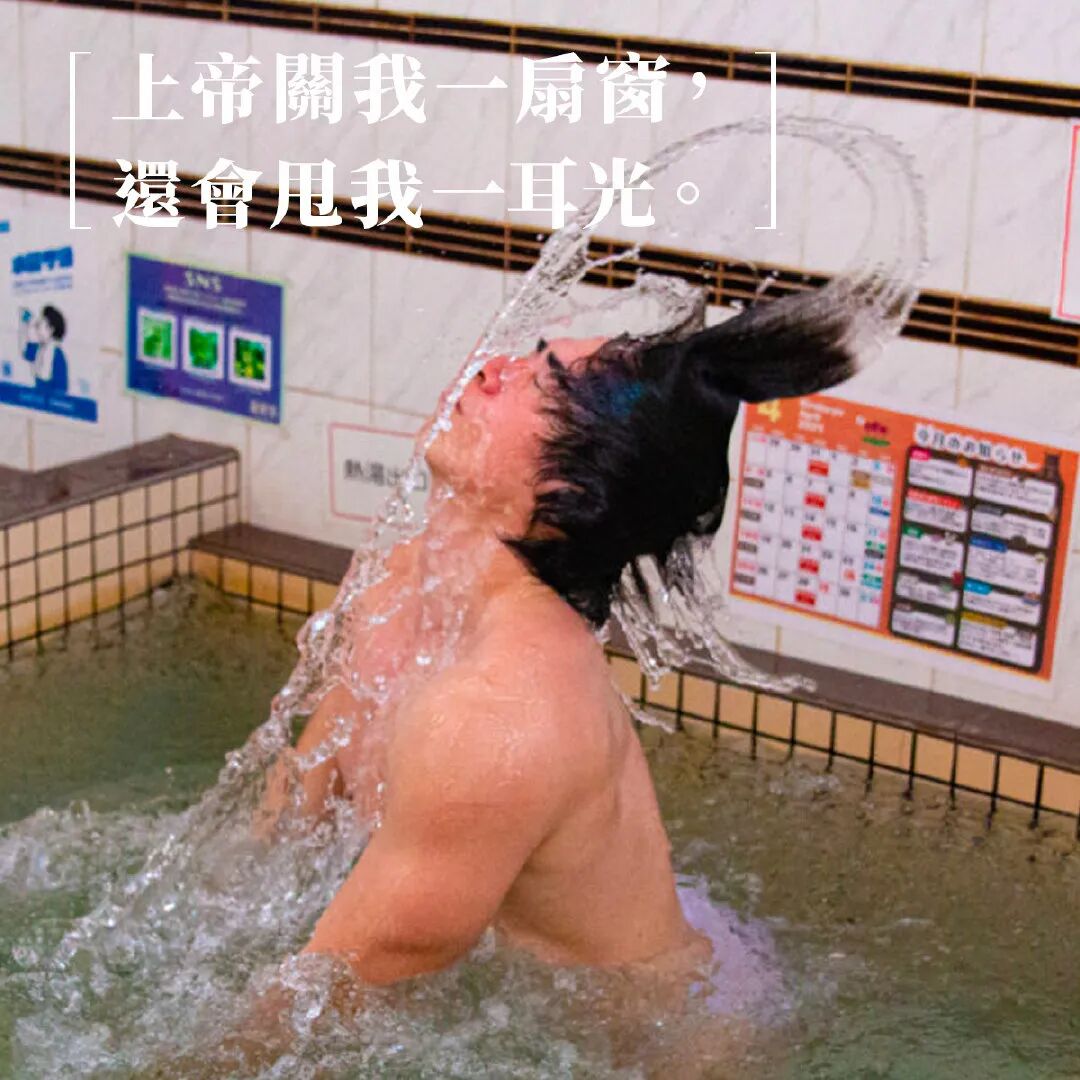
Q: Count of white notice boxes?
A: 10